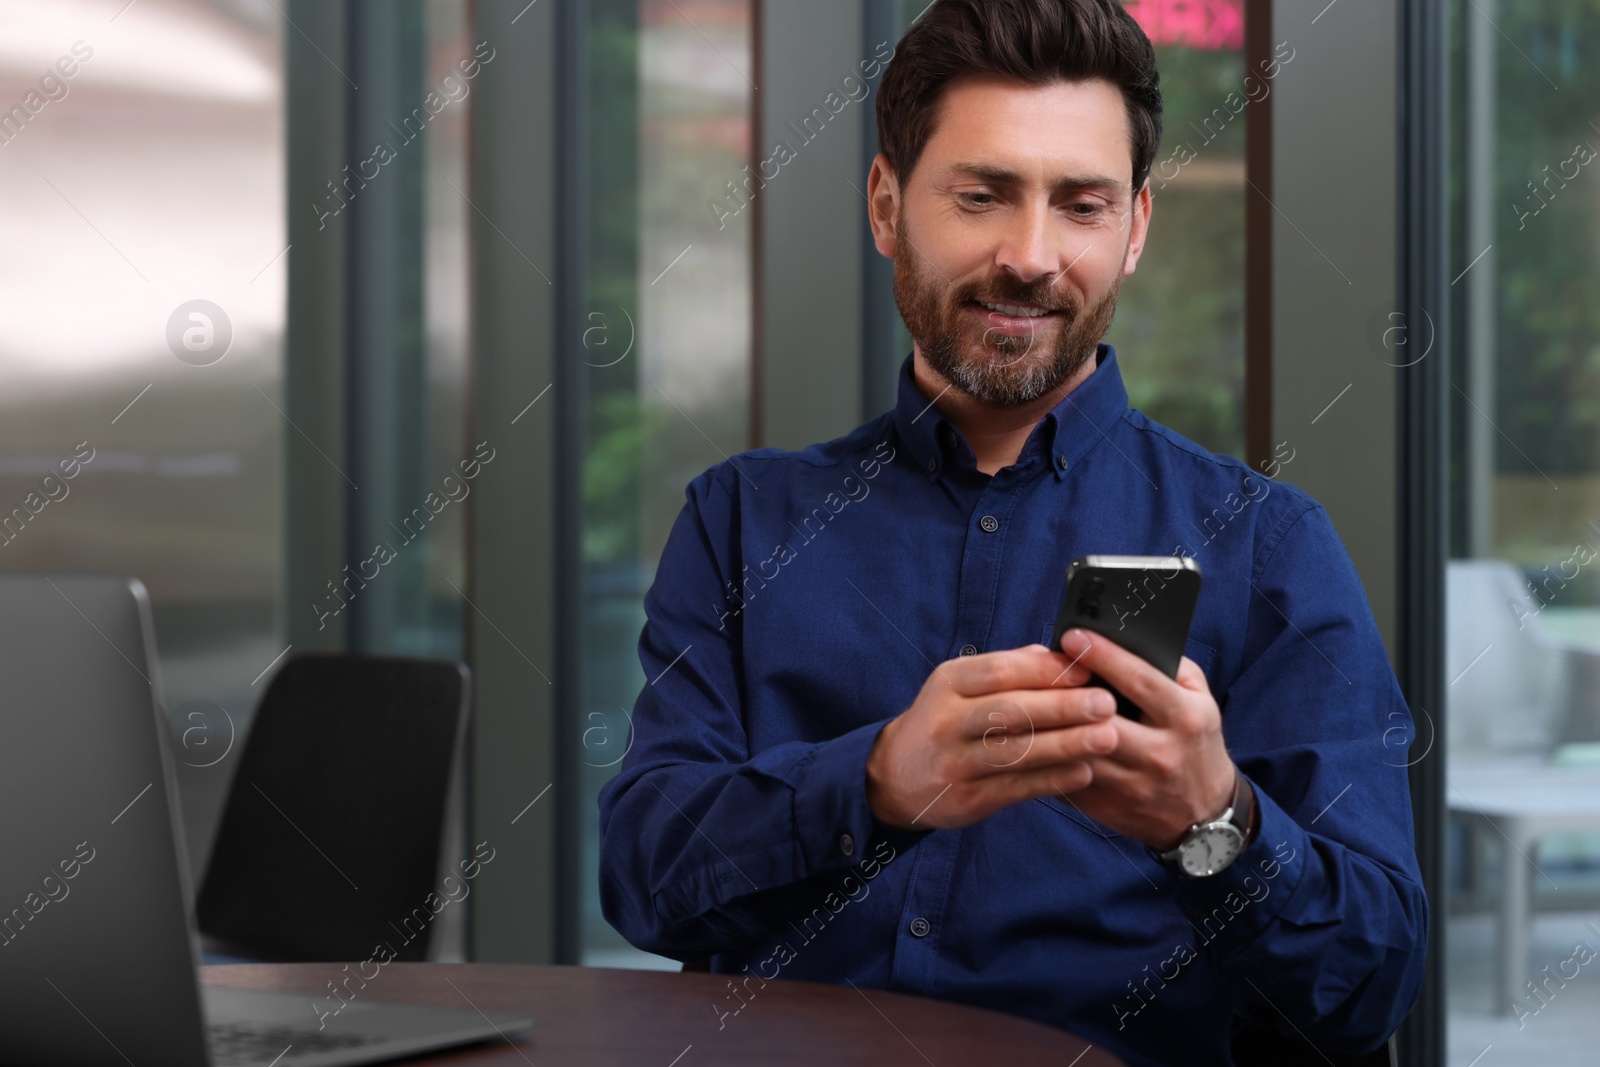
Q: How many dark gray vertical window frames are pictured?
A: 4